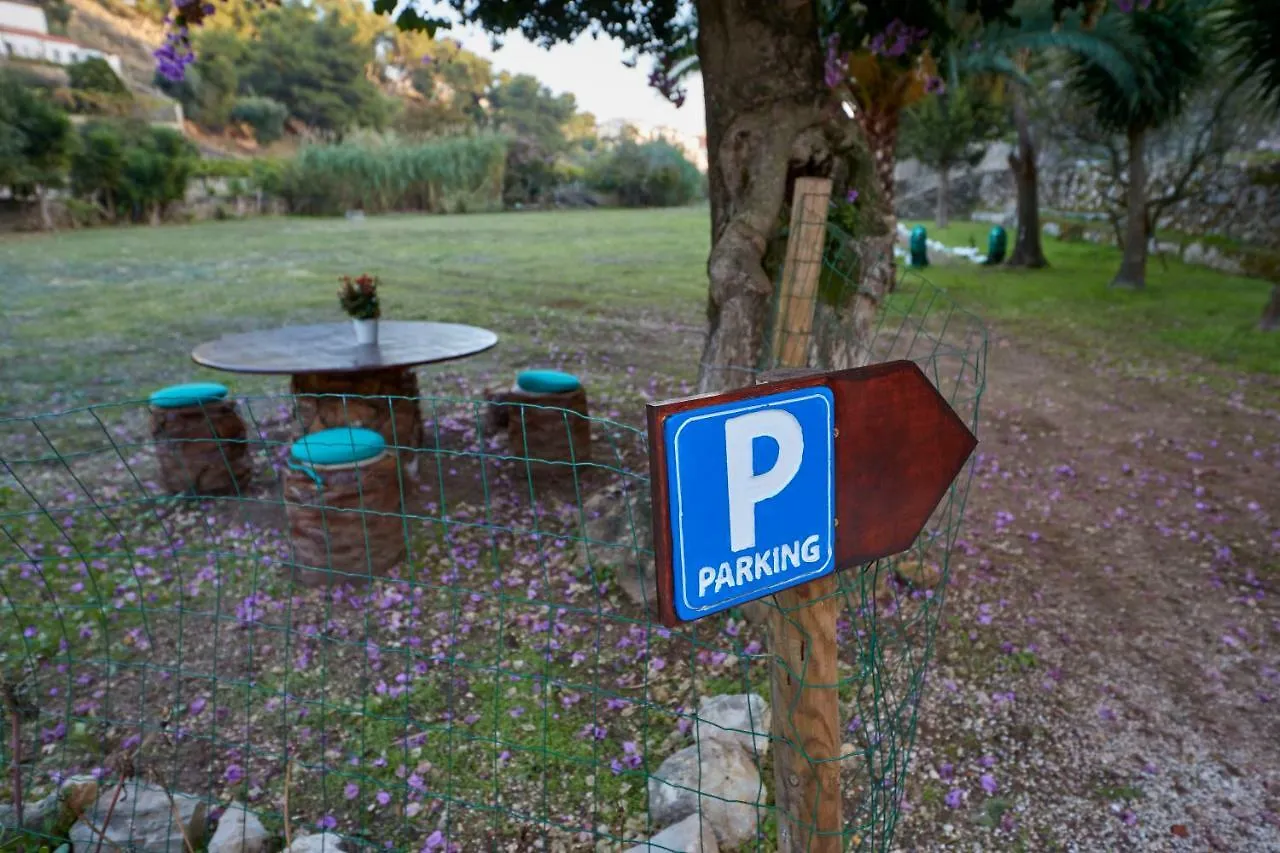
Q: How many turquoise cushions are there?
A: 3